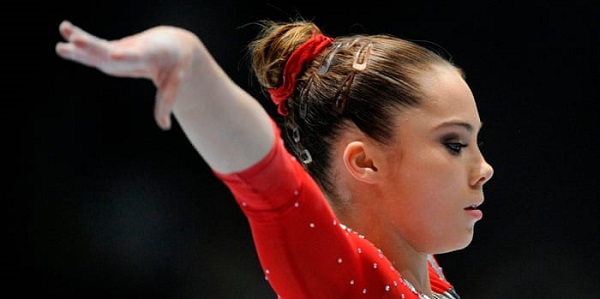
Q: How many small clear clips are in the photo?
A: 2